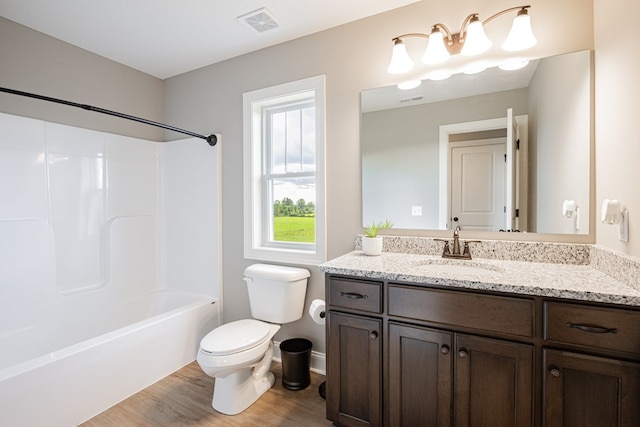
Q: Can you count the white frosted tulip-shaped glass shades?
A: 4